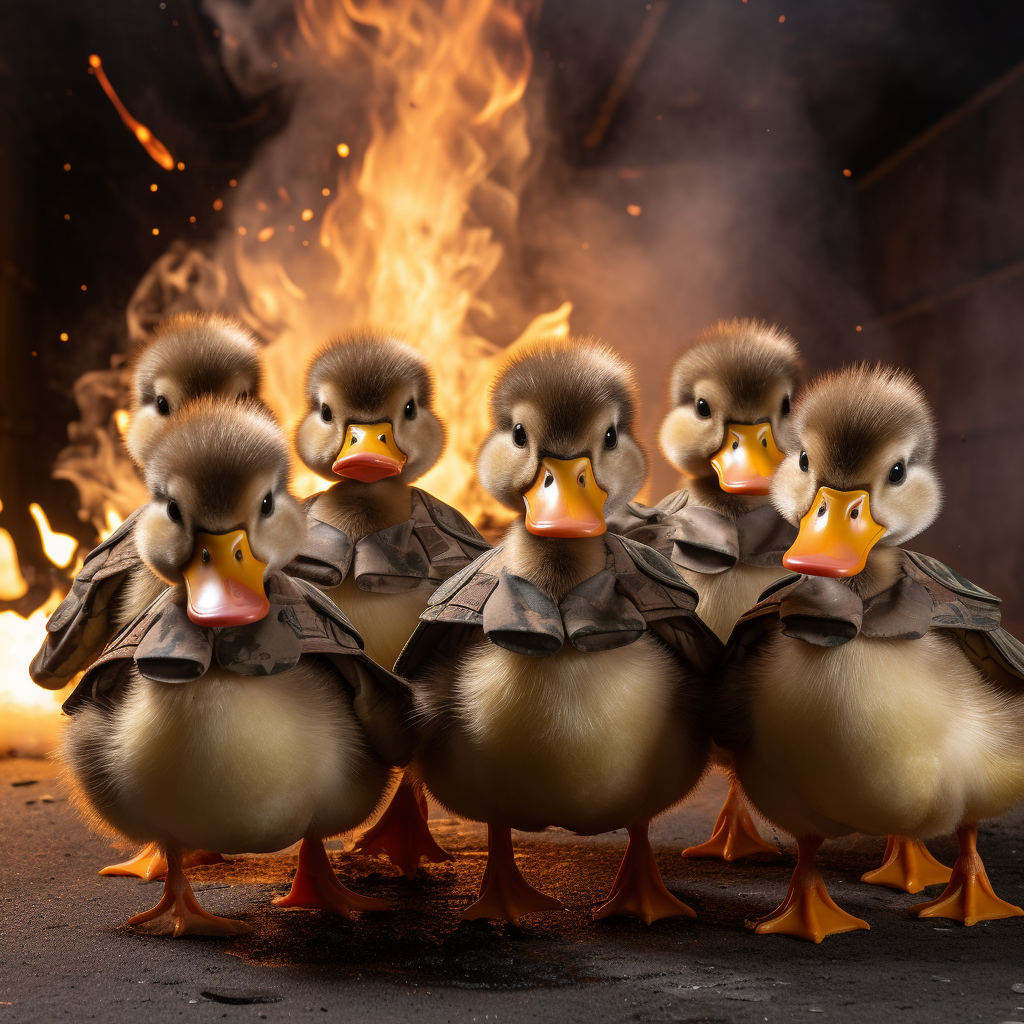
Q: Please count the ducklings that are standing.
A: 6